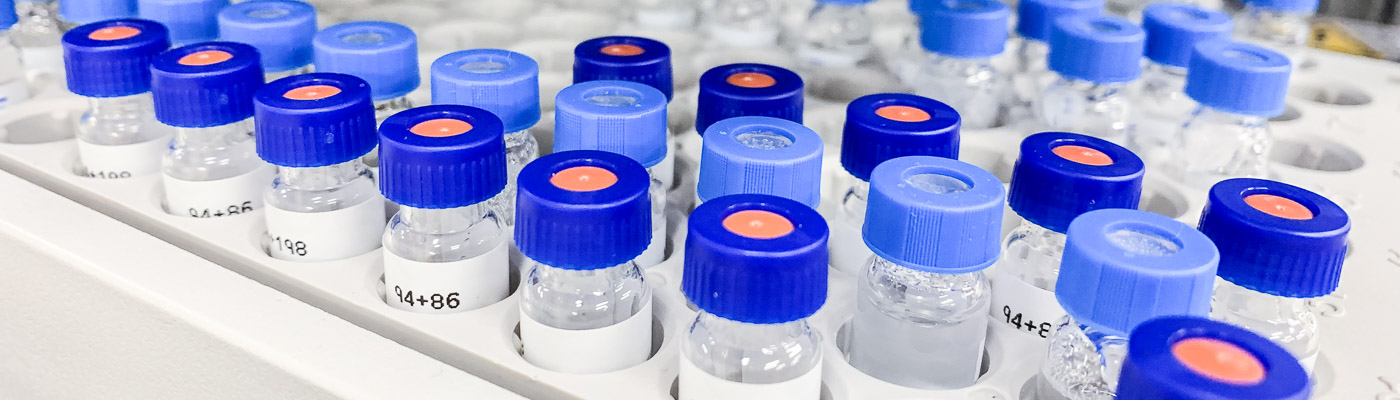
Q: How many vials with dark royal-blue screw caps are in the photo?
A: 12